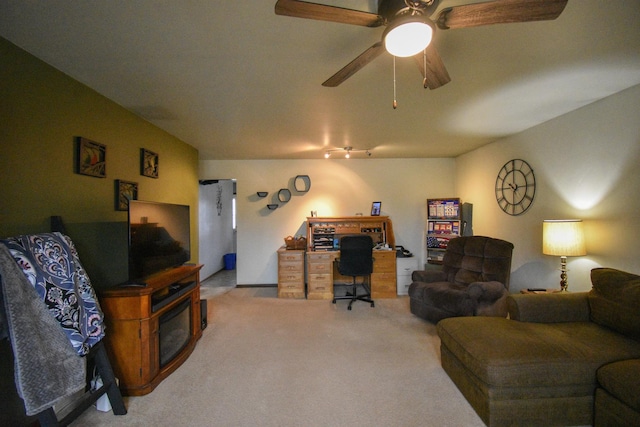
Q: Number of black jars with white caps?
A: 0